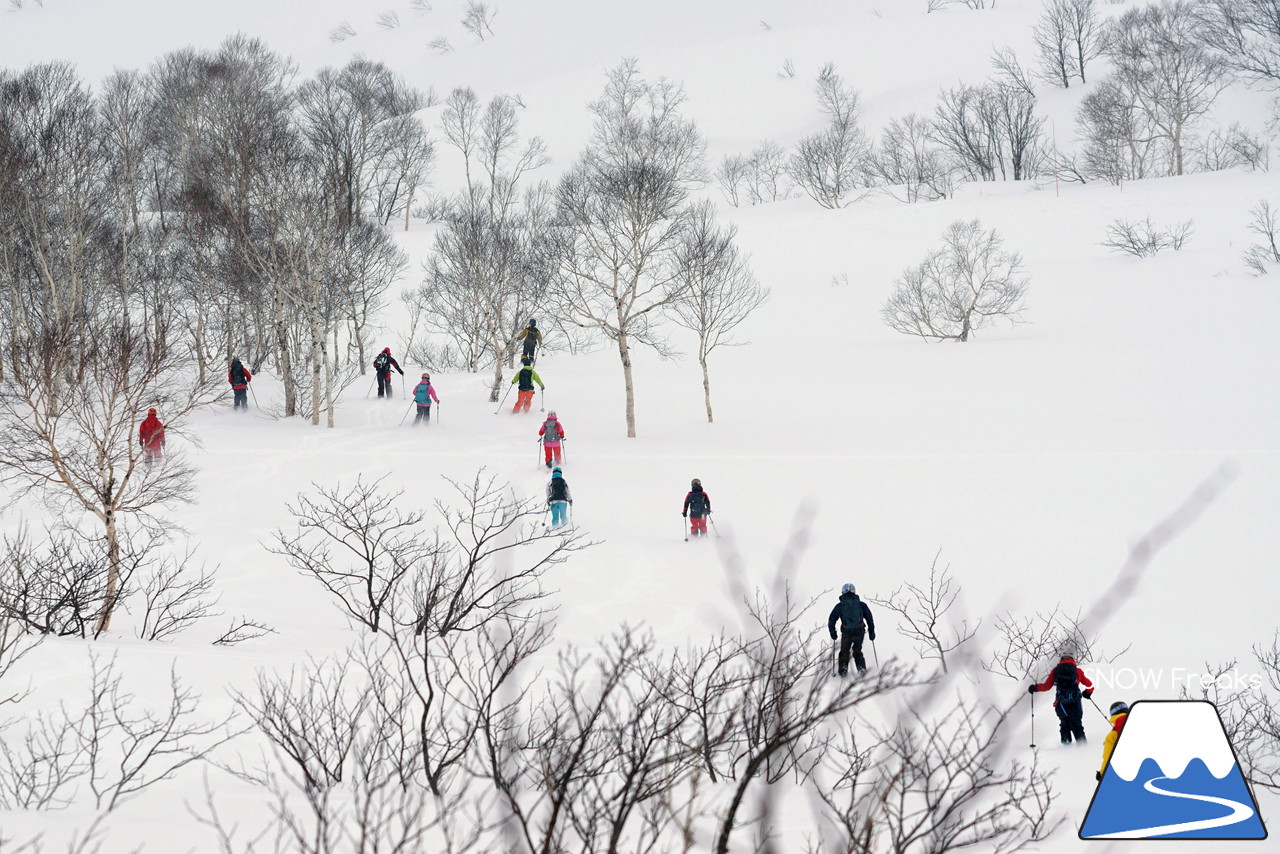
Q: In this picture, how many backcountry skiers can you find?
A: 12